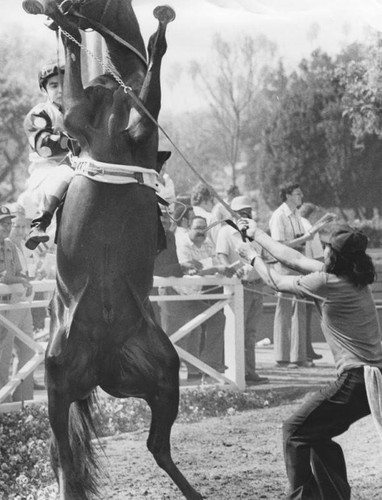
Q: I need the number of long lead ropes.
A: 1